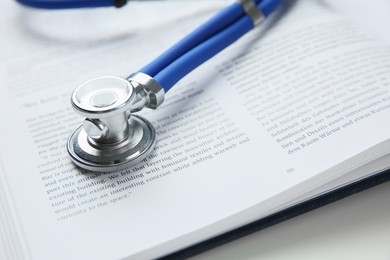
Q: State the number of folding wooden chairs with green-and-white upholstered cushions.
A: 0